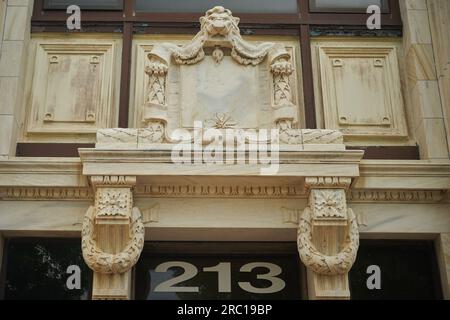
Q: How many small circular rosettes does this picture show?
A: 8